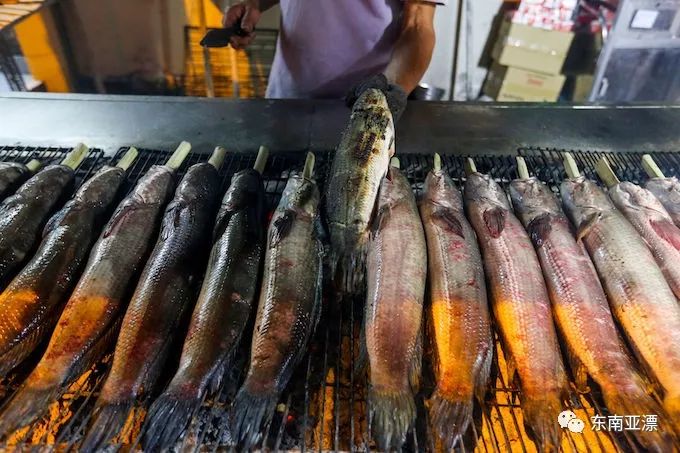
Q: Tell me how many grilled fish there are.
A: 15